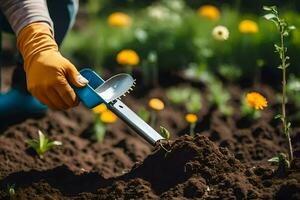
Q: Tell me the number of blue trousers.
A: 1